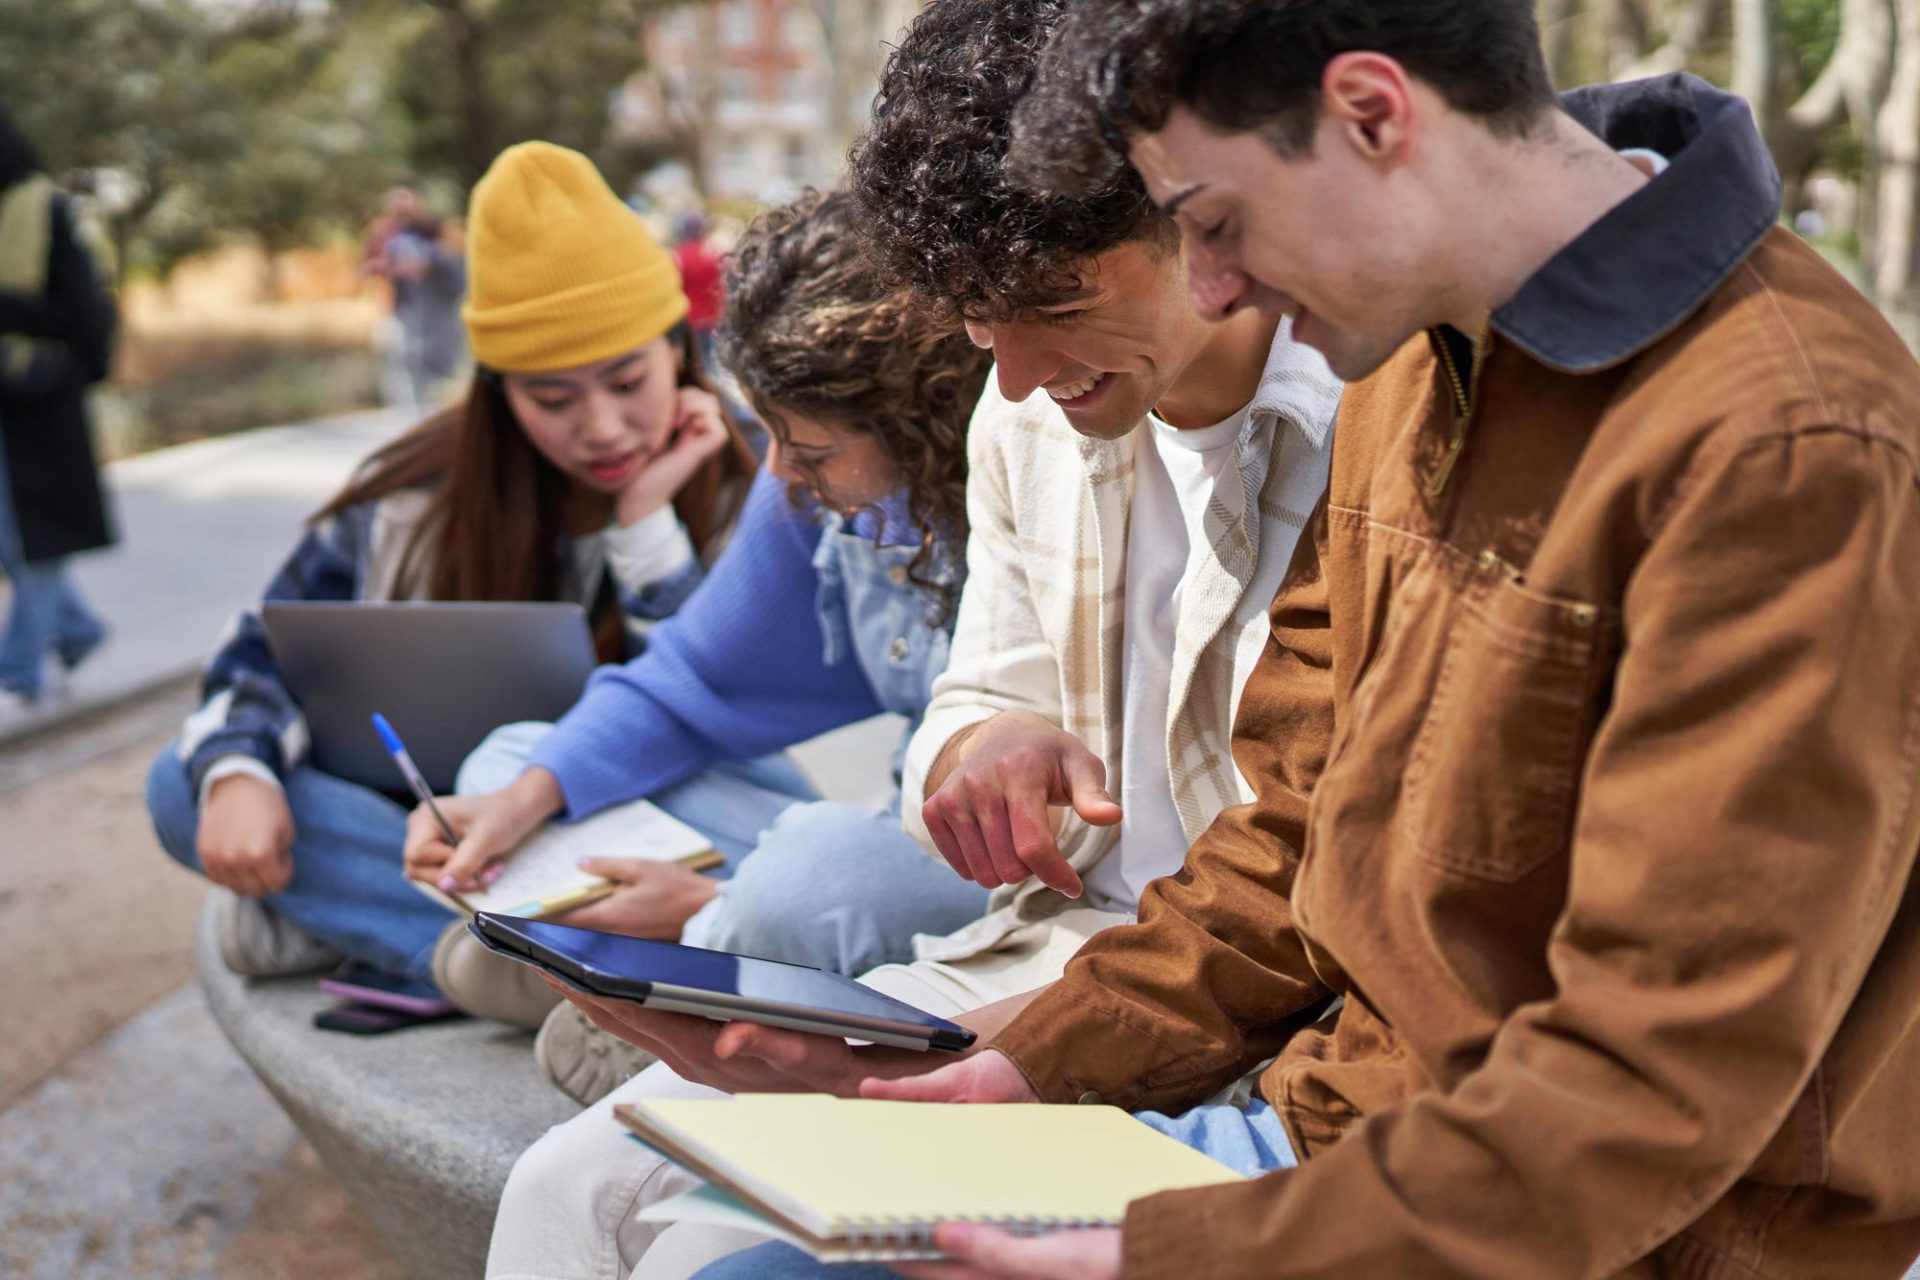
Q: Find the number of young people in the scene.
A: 4